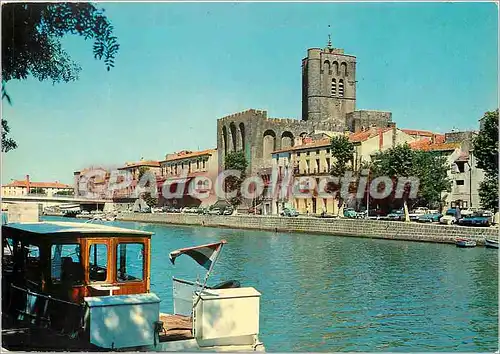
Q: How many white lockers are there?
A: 2